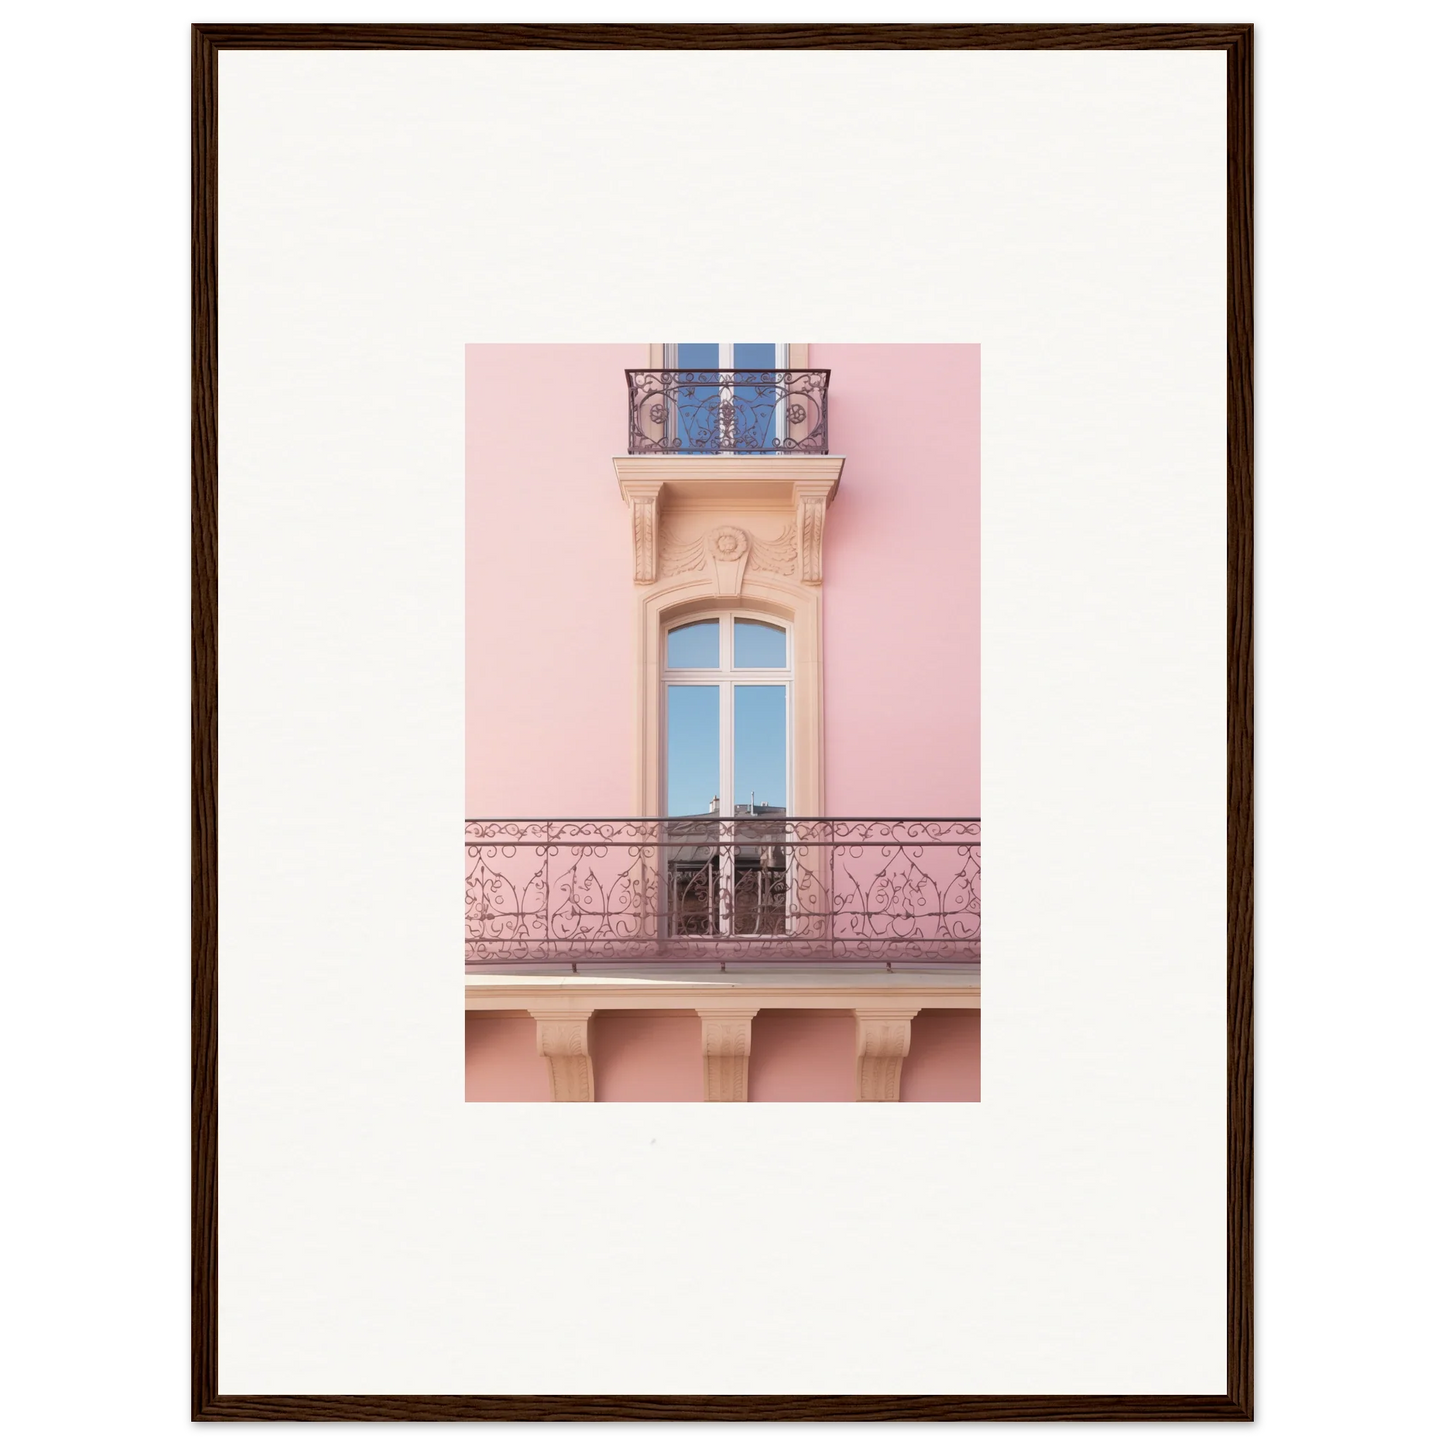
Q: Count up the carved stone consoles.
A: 5